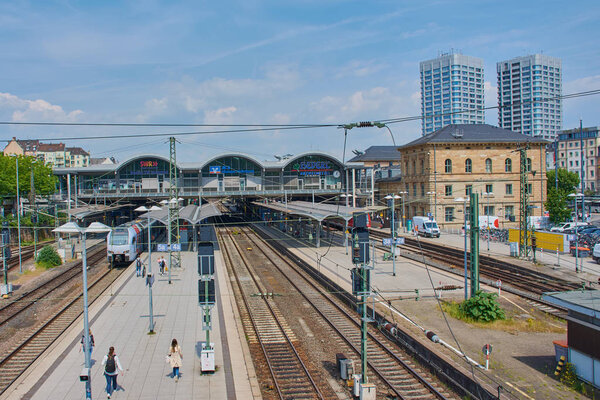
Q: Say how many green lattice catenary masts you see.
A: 2